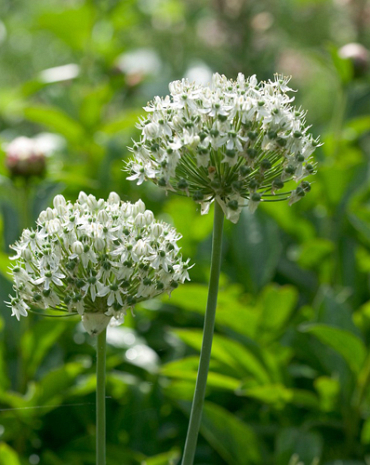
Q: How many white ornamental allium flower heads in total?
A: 2